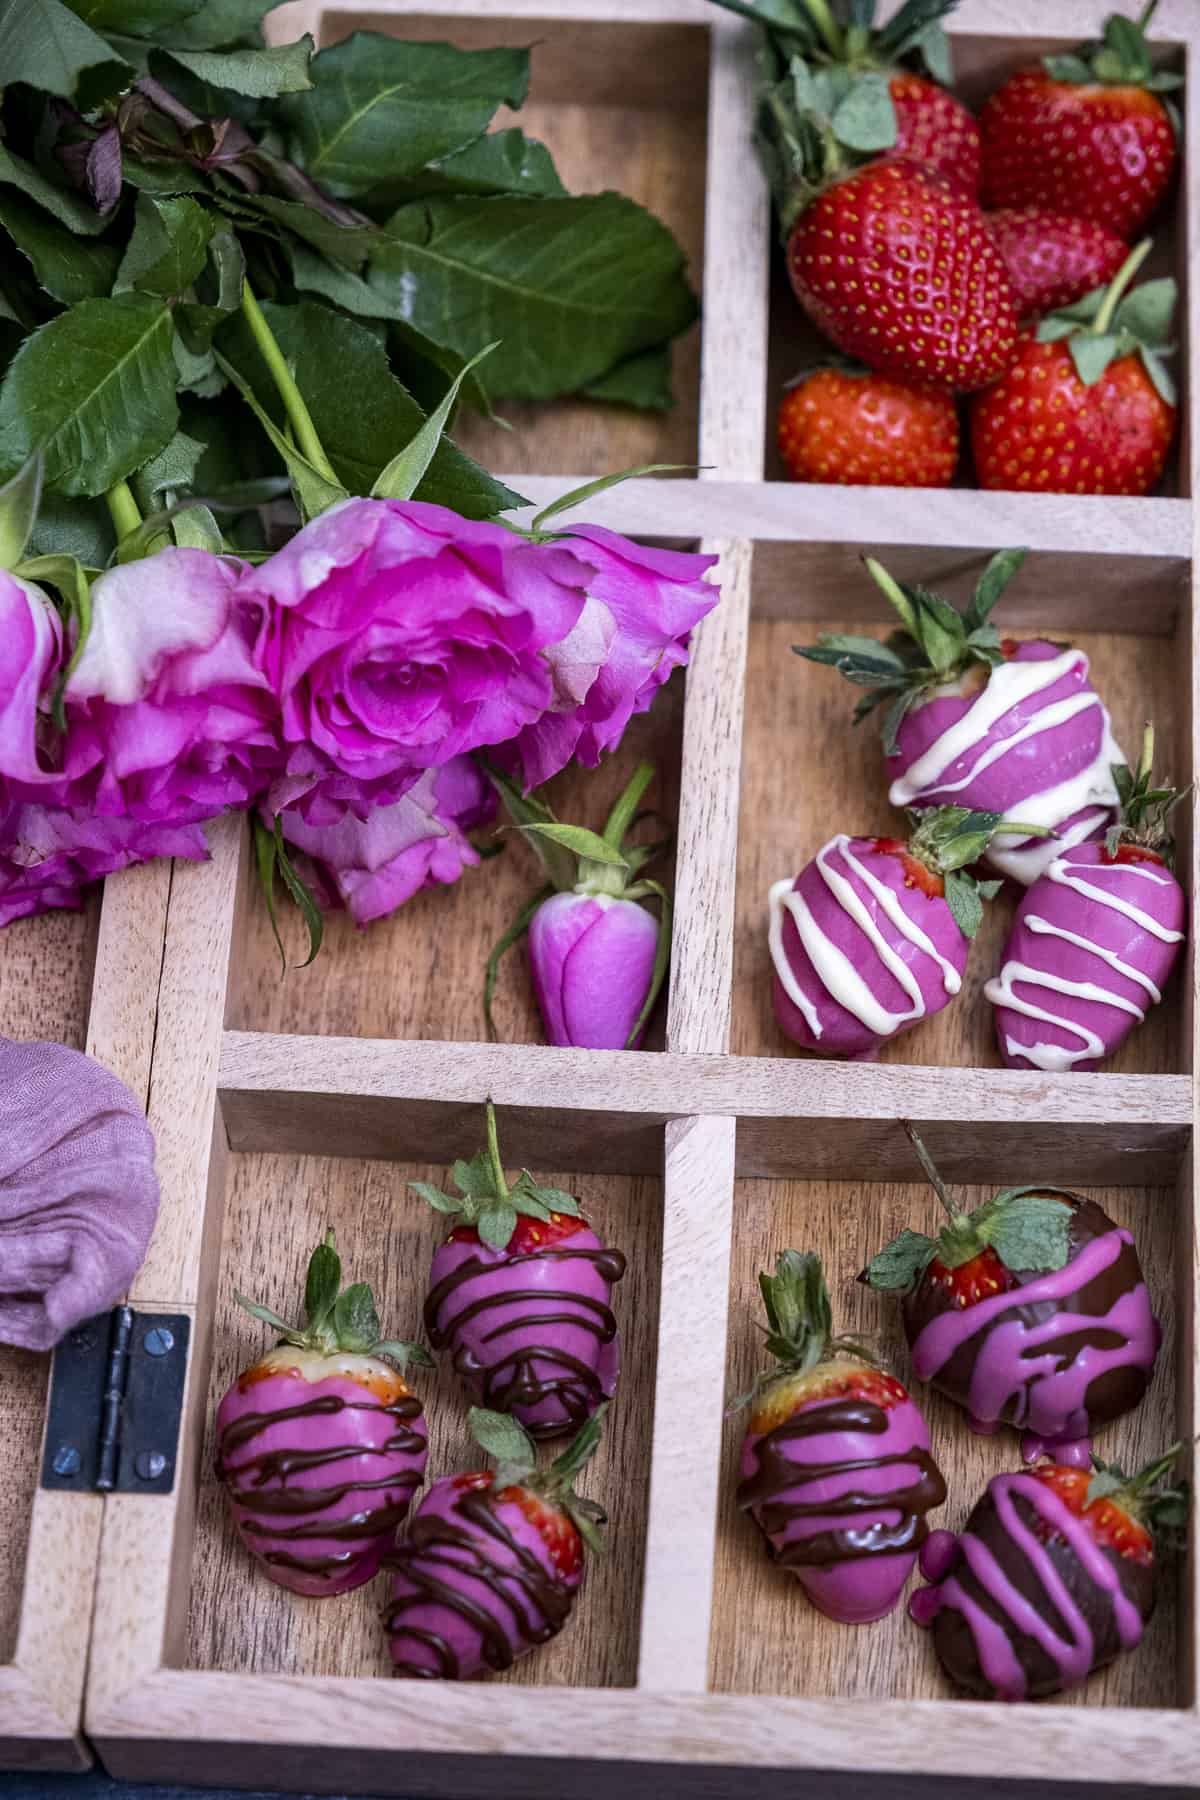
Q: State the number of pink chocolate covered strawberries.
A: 7